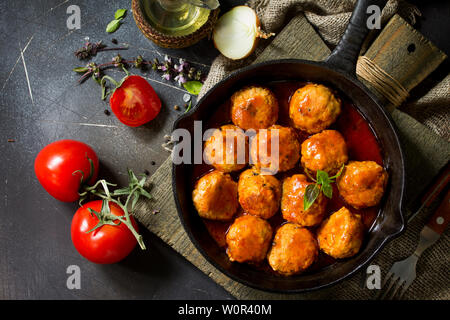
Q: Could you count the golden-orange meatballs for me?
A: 12